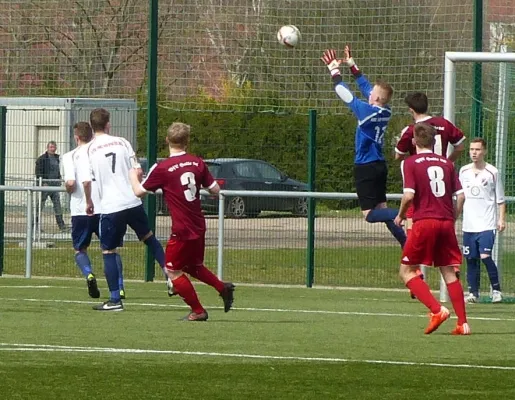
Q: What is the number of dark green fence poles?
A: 4